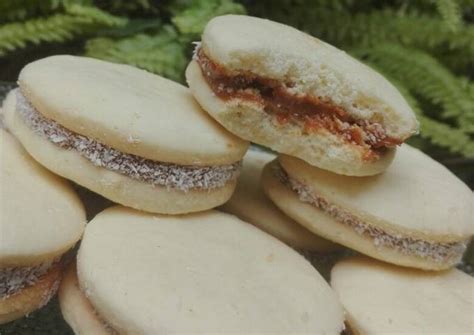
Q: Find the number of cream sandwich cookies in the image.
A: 7